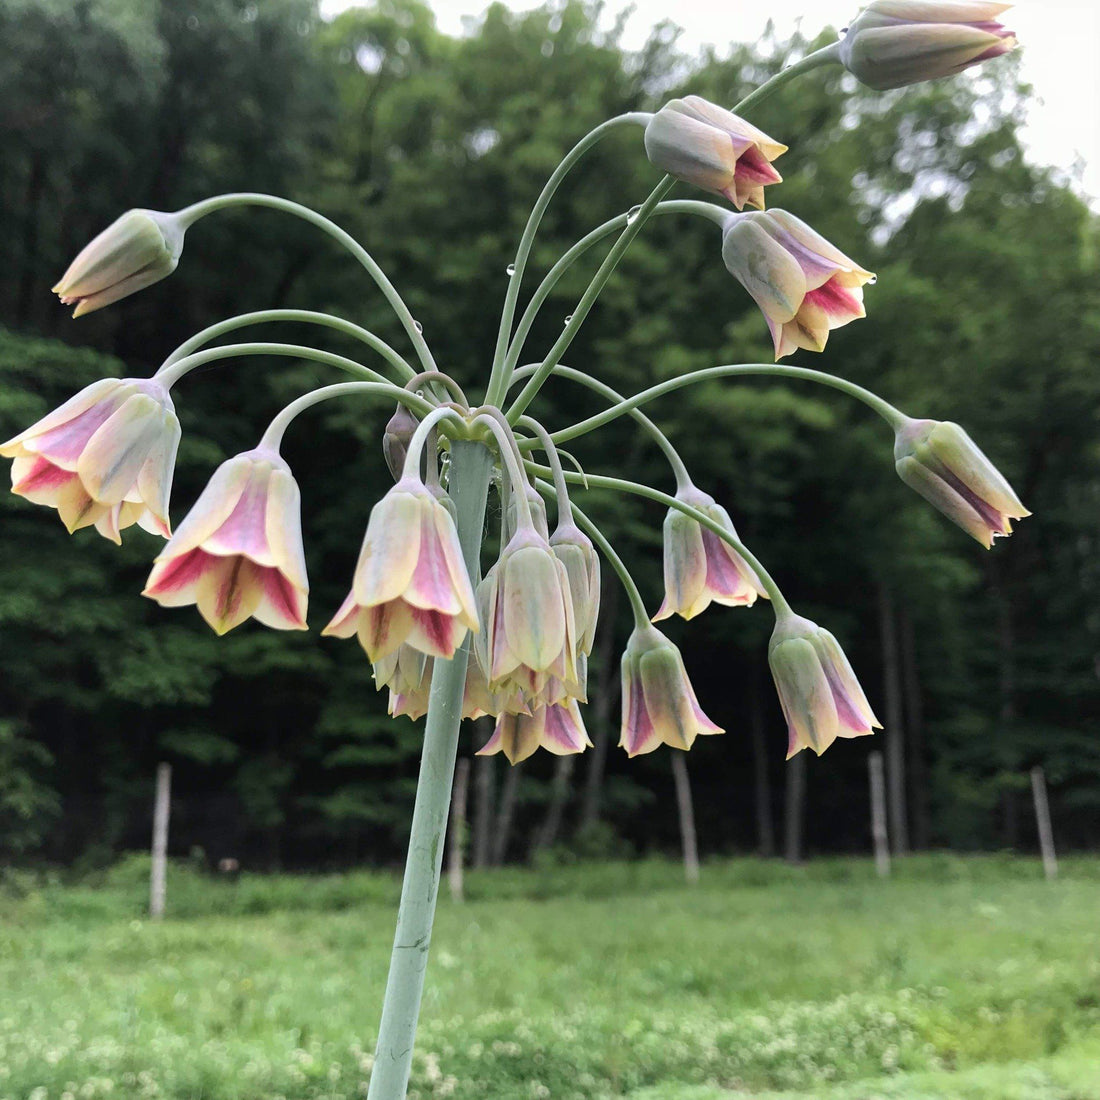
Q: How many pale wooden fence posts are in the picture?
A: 5